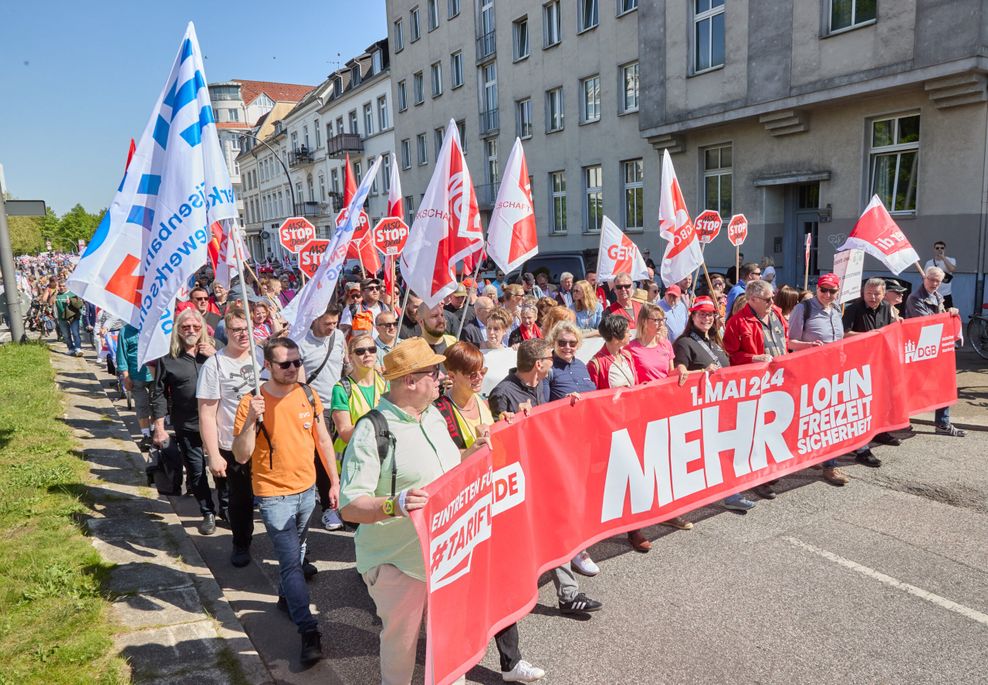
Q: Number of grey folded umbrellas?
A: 0